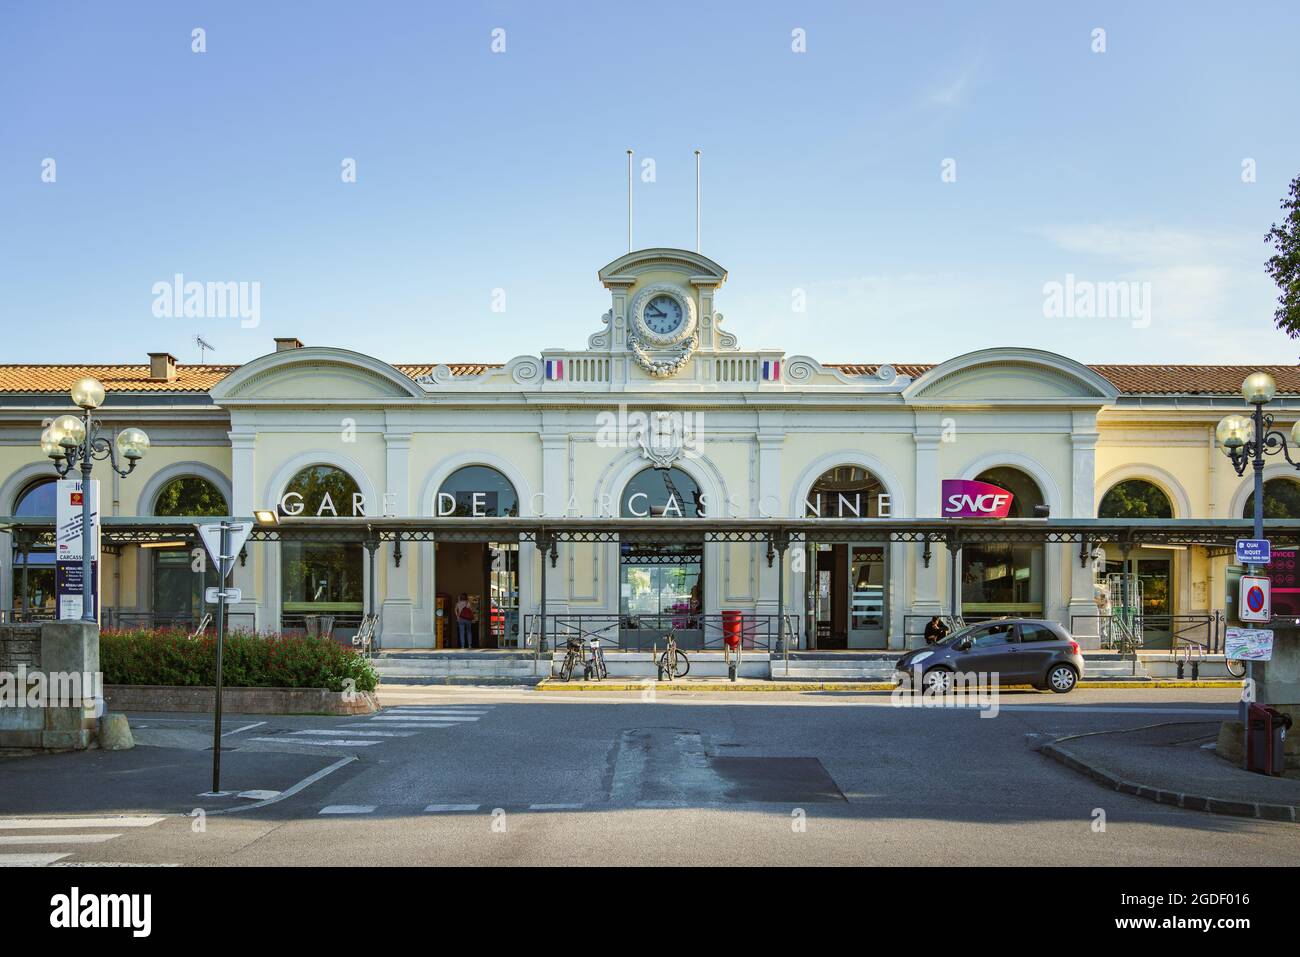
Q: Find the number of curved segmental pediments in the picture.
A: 3